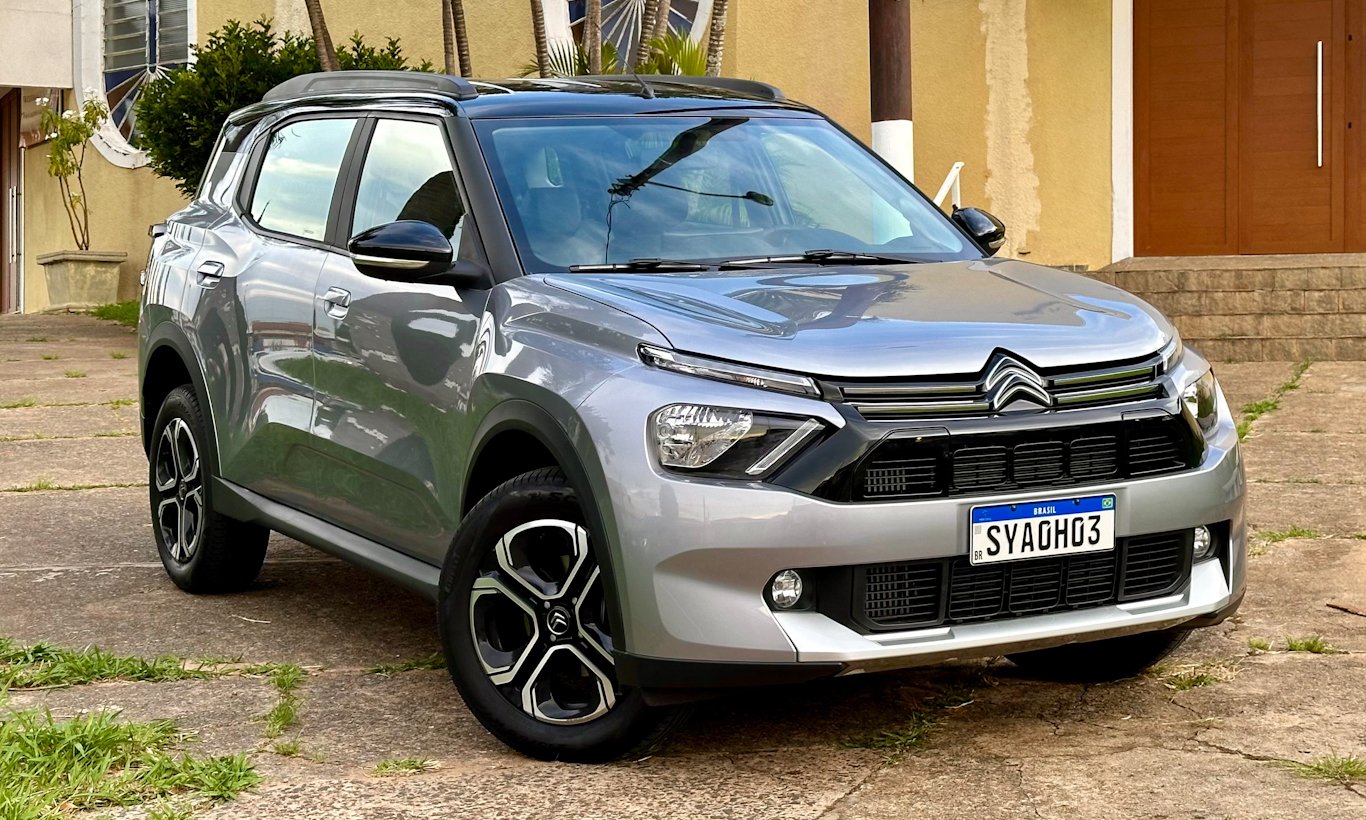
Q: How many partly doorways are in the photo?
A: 2